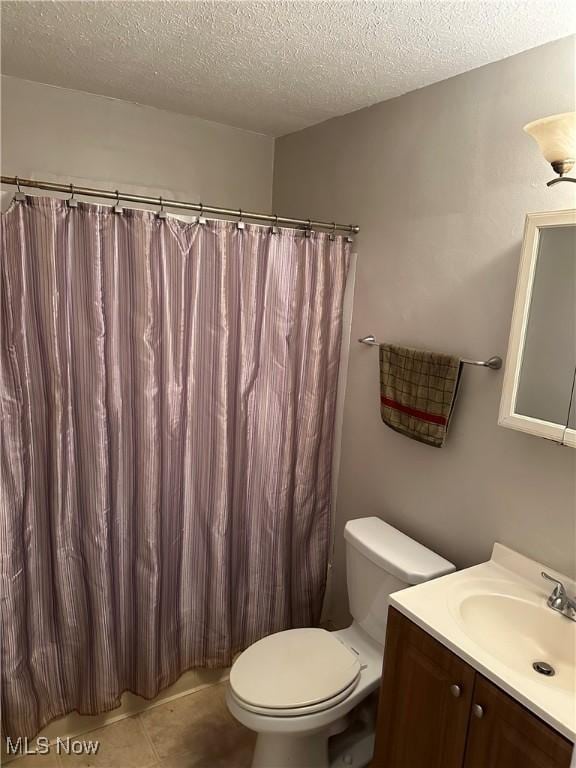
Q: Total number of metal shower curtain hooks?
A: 10